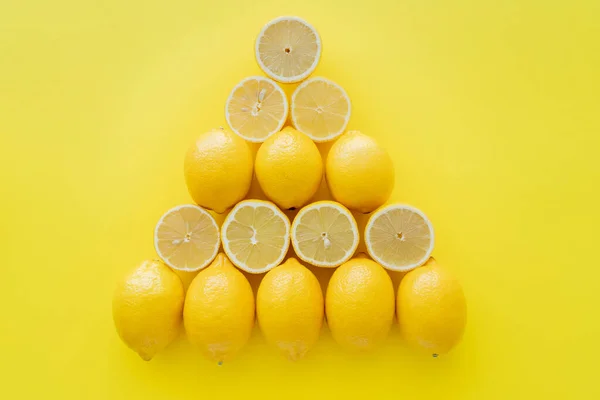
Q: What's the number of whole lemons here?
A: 8